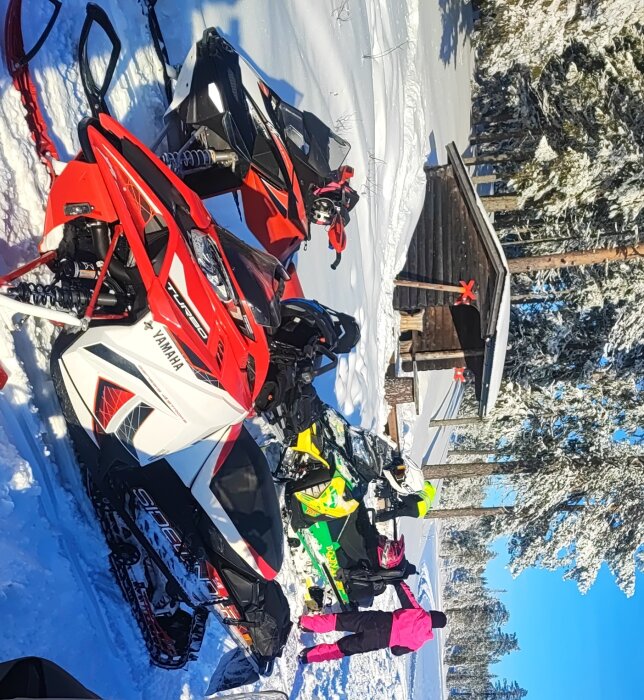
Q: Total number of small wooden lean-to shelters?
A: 1